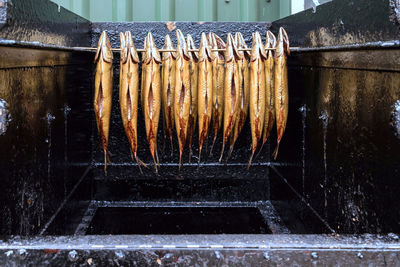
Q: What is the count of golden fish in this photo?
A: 13